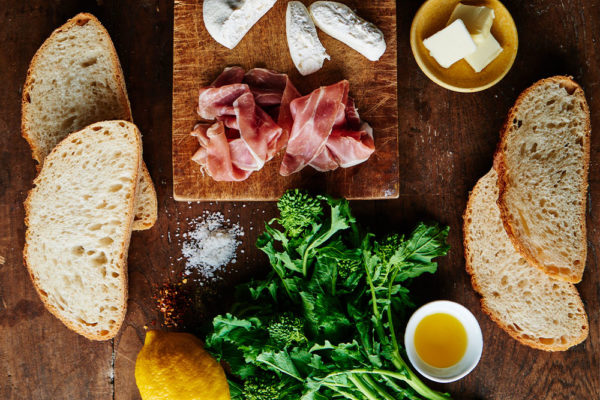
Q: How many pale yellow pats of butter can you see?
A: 3